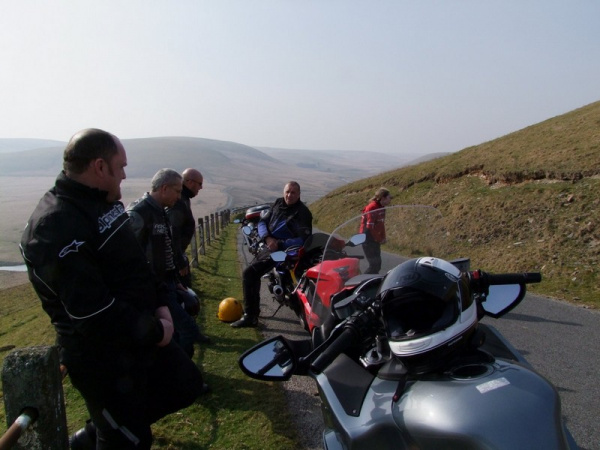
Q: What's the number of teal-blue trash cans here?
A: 0